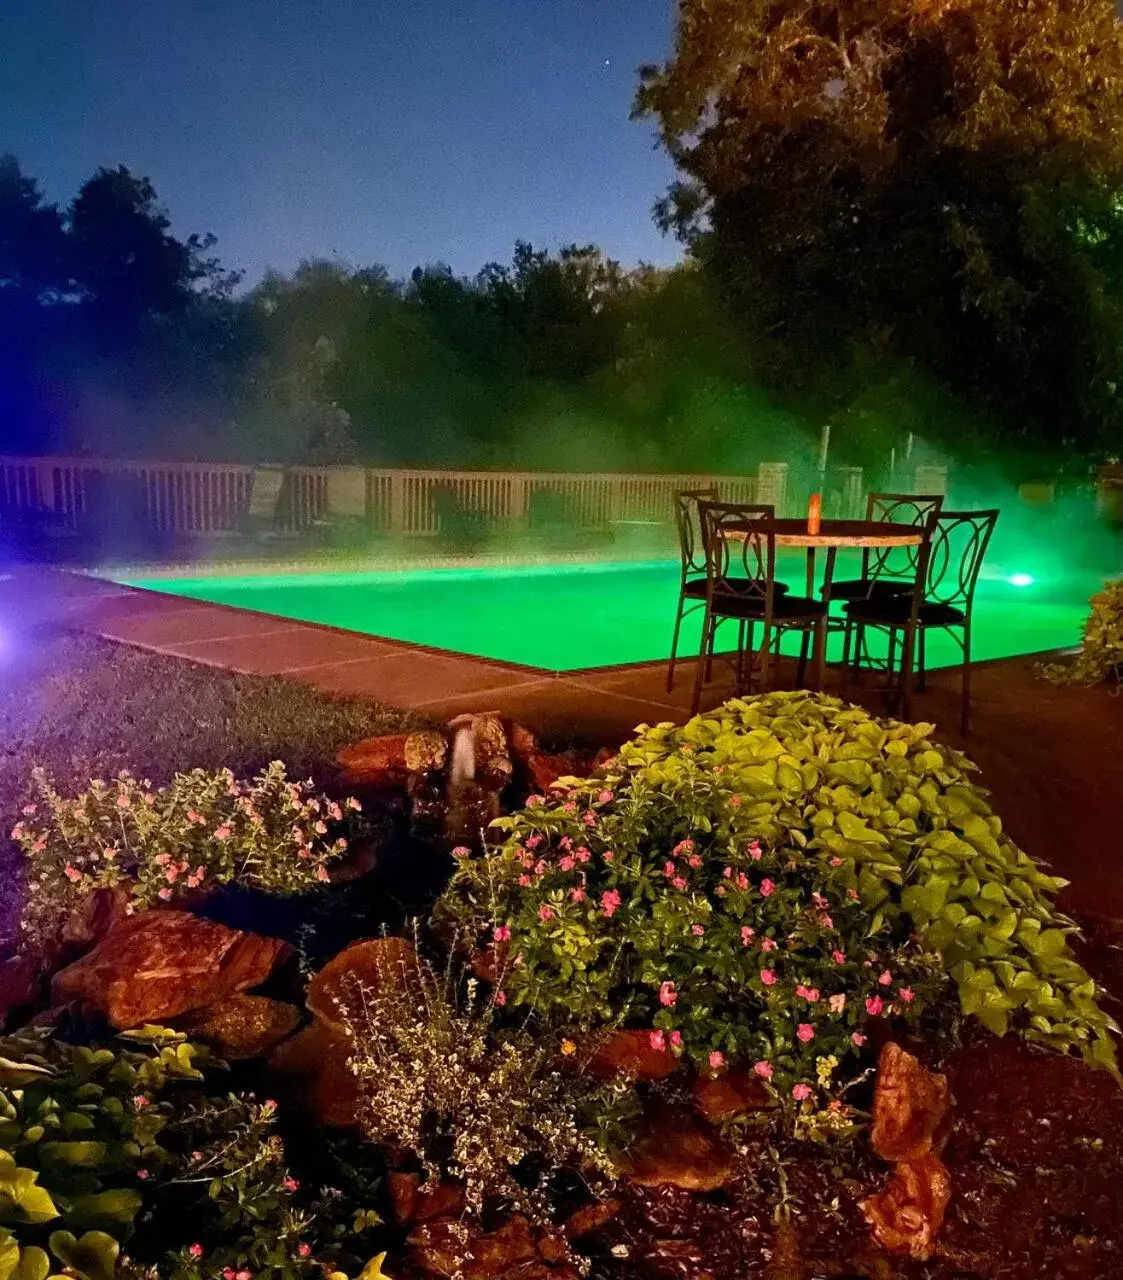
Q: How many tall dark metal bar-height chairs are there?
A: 4